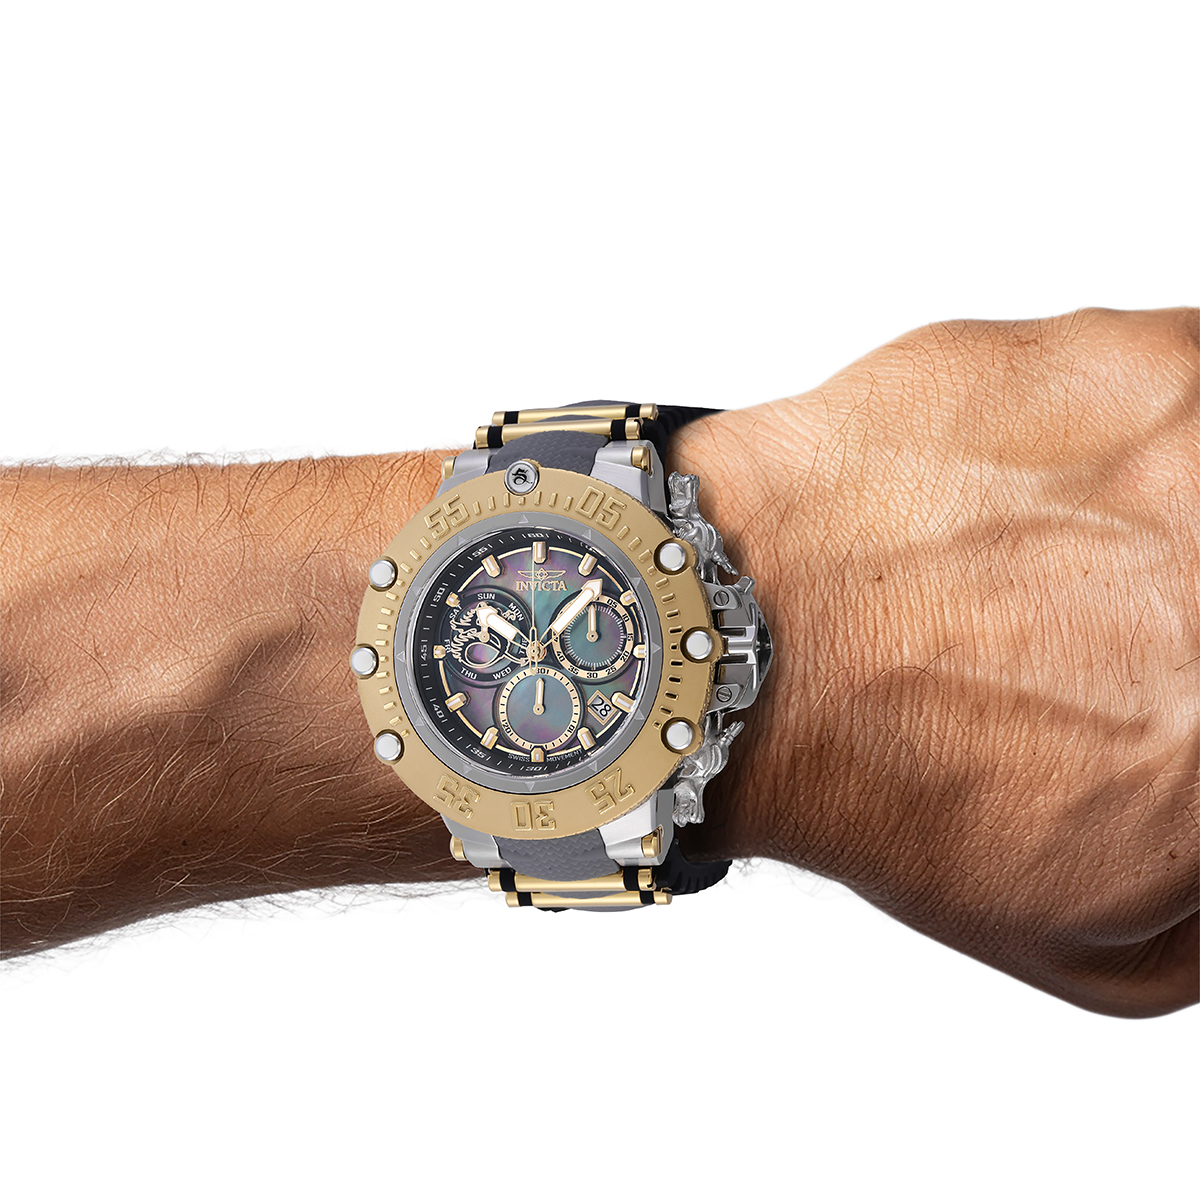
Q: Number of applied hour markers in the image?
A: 12